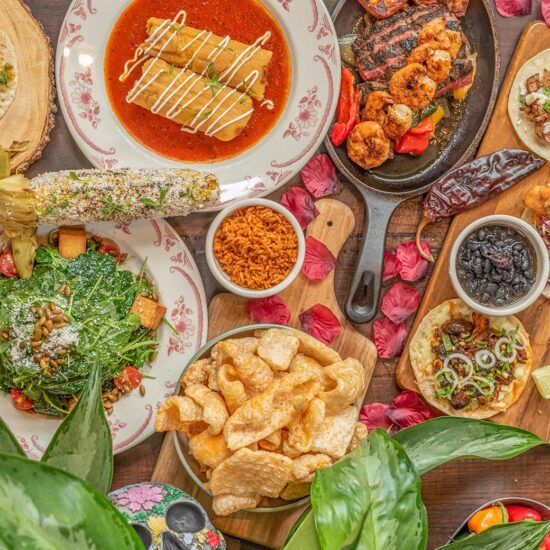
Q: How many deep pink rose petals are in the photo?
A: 13